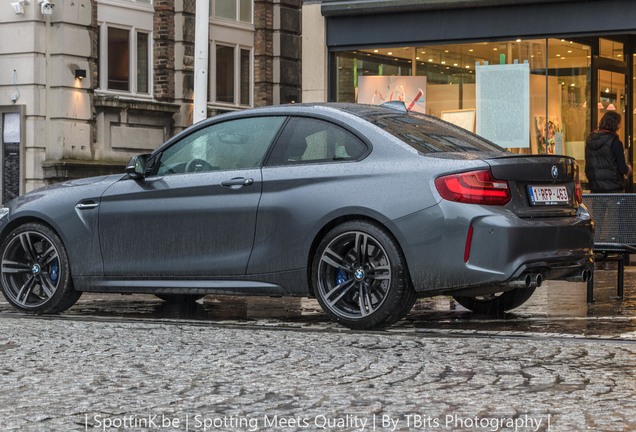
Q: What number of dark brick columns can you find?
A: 2